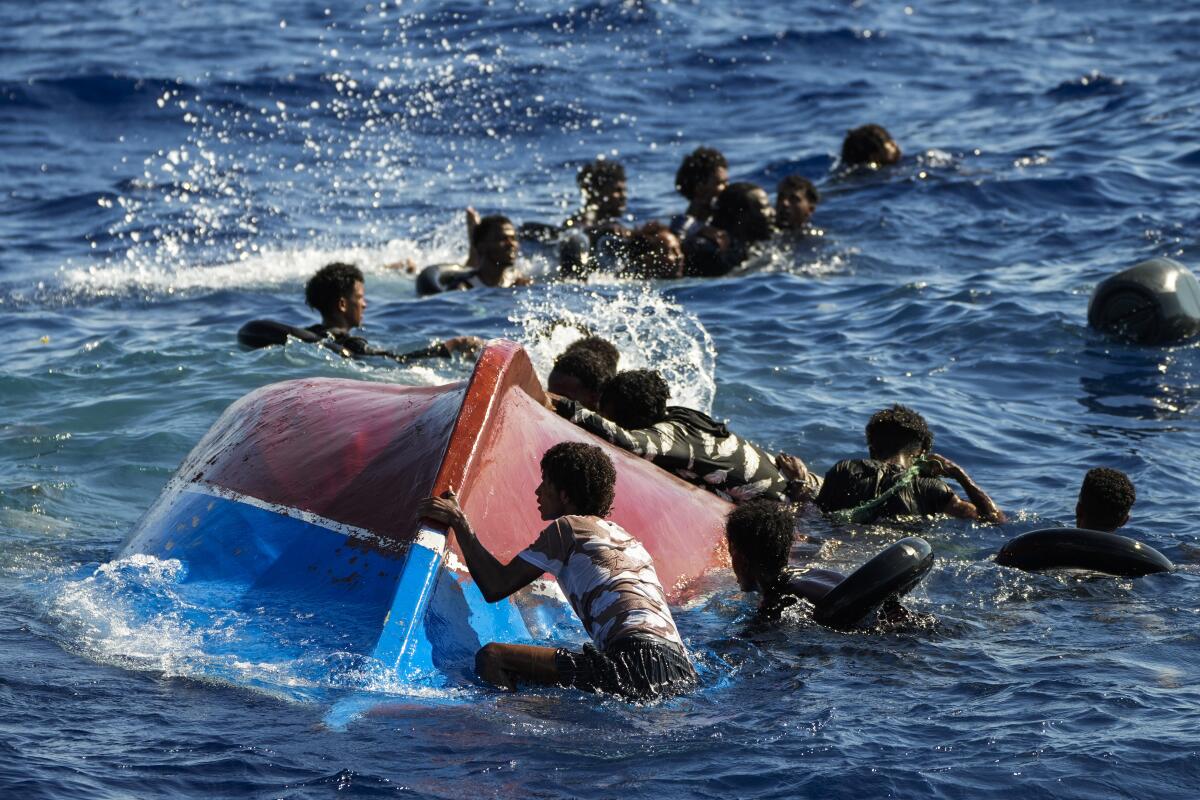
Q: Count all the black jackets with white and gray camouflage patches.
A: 1